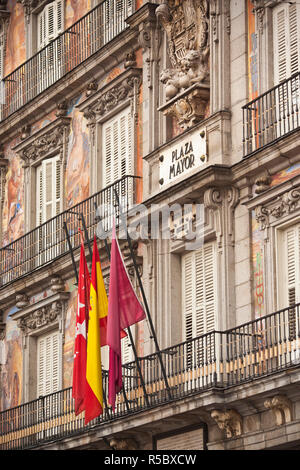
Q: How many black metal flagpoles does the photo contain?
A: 4